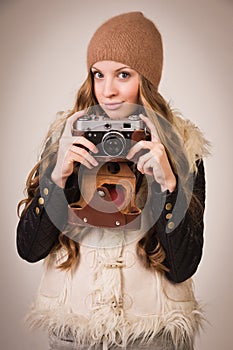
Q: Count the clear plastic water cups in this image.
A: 0